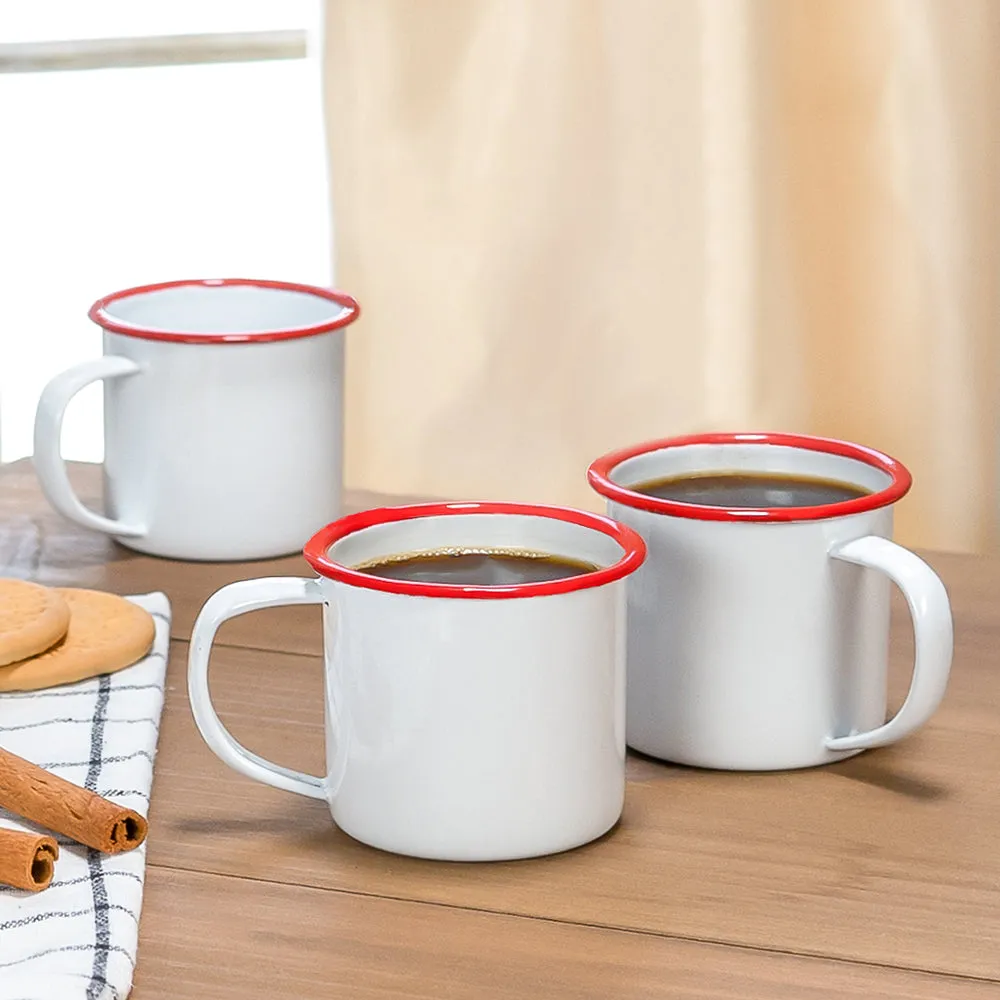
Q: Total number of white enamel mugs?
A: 3